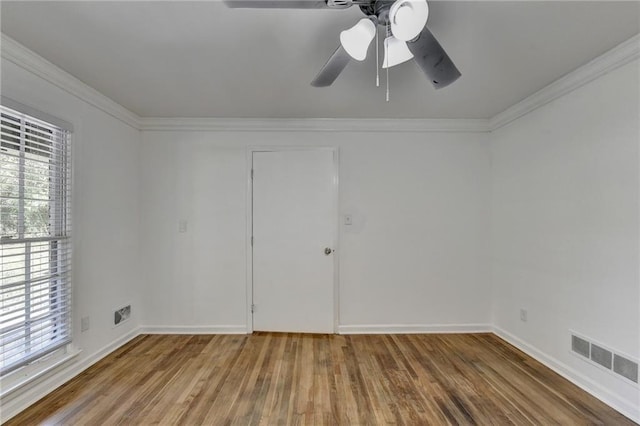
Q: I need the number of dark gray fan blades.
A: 3